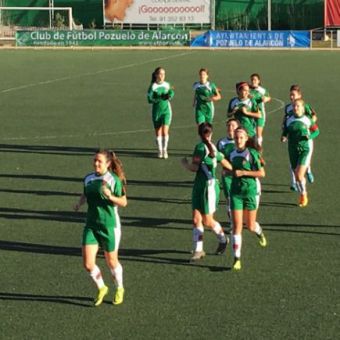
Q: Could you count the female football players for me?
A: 10